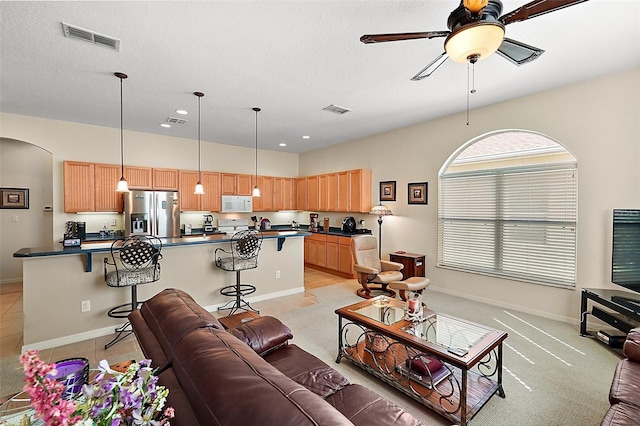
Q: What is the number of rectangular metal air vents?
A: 3